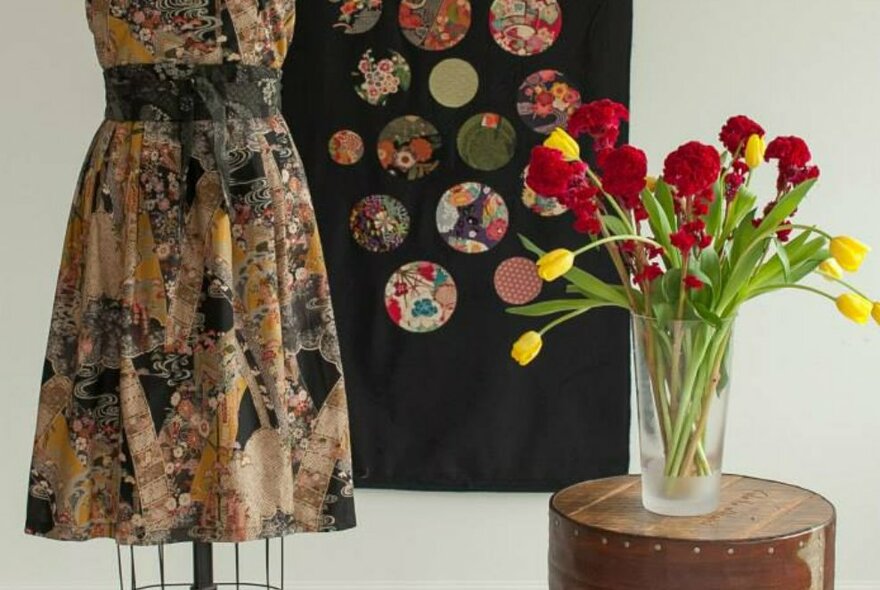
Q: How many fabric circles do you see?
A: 14